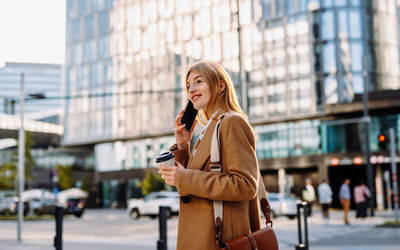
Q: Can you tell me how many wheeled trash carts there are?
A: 0